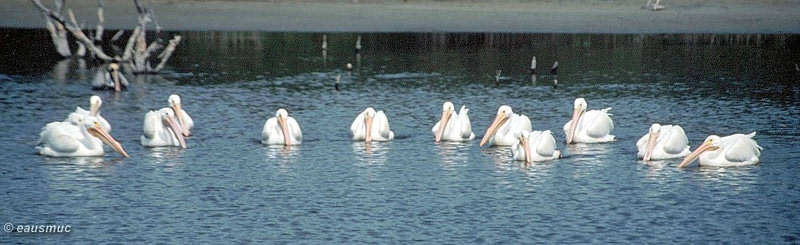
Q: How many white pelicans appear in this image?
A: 13